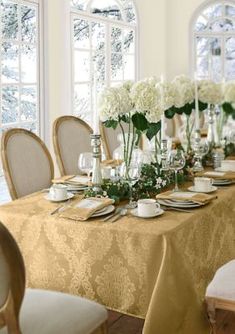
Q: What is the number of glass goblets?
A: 4